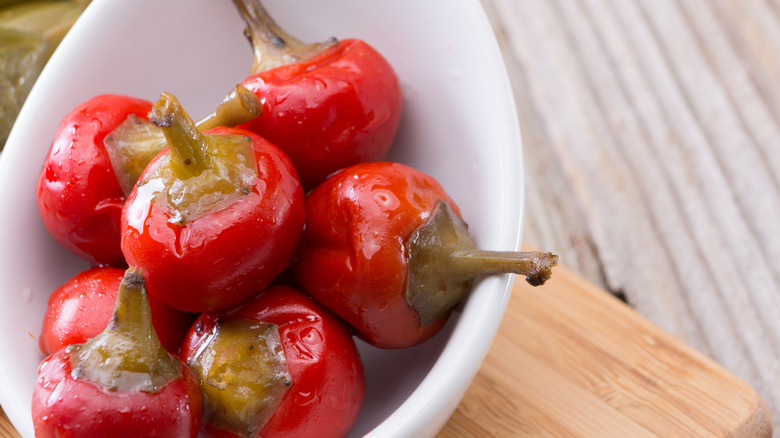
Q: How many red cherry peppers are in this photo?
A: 7